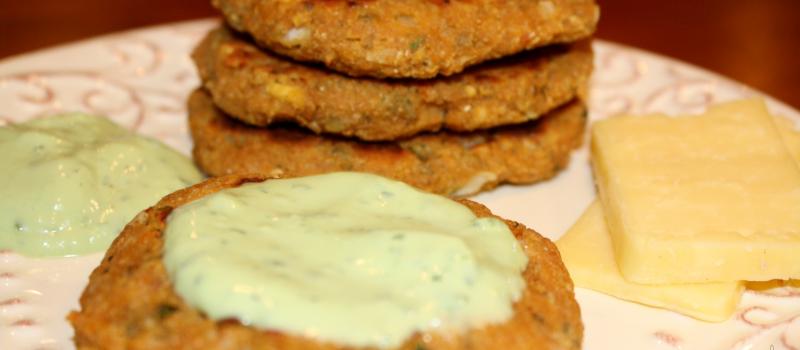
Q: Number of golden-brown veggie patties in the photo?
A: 4